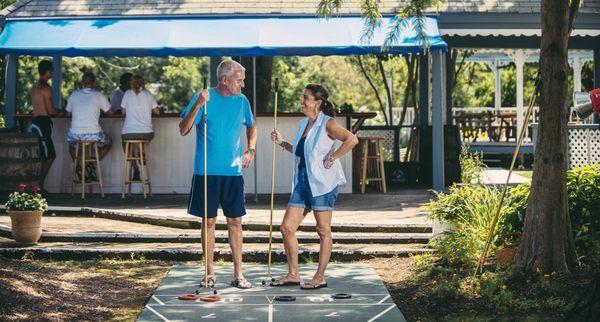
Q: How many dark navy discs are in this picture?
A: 2